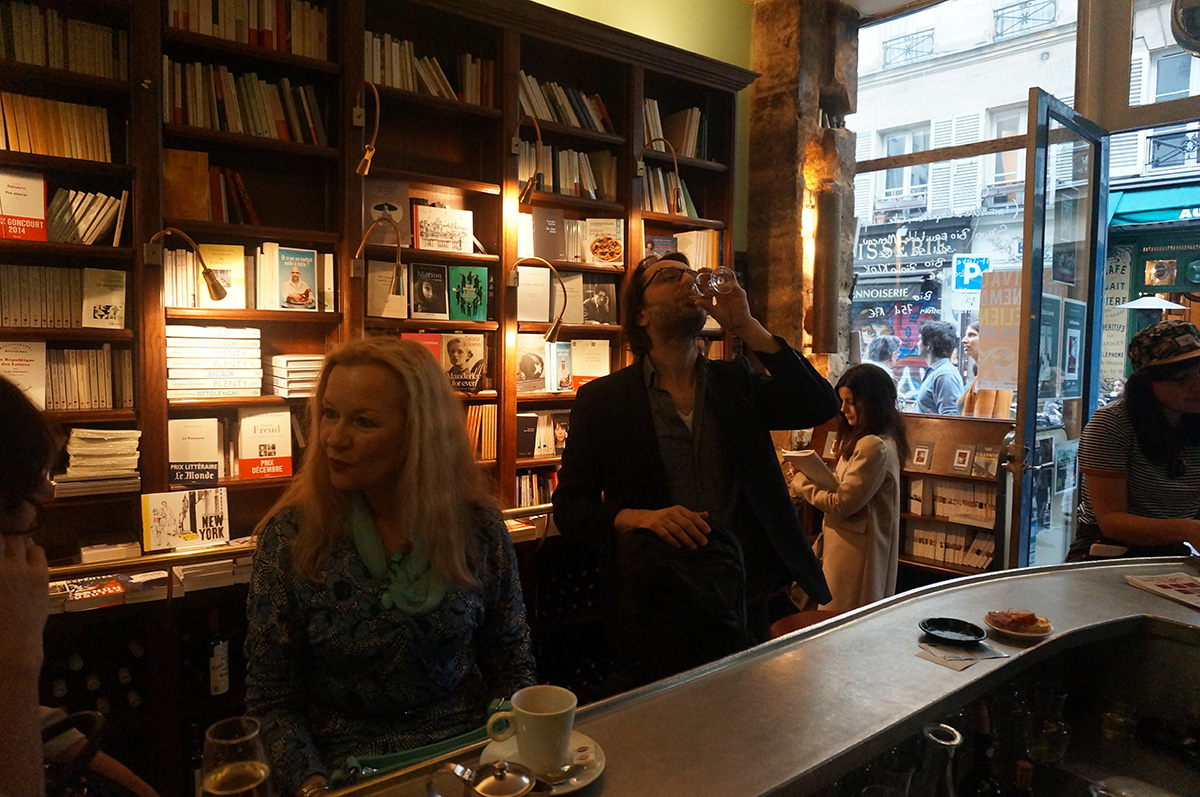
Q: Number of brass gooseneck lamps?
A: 6